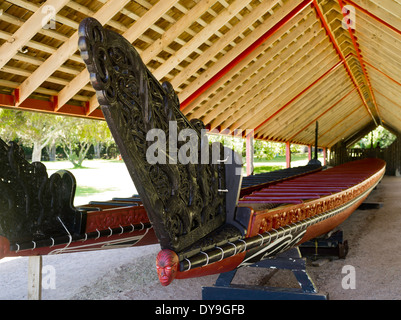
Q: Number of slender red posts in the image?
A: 4